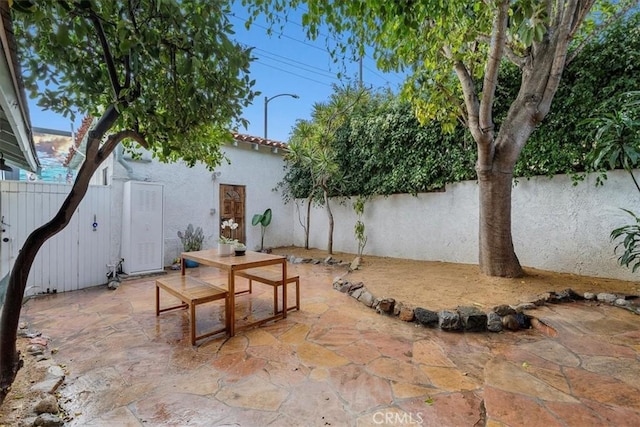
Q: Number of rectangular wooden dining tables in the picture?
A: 1